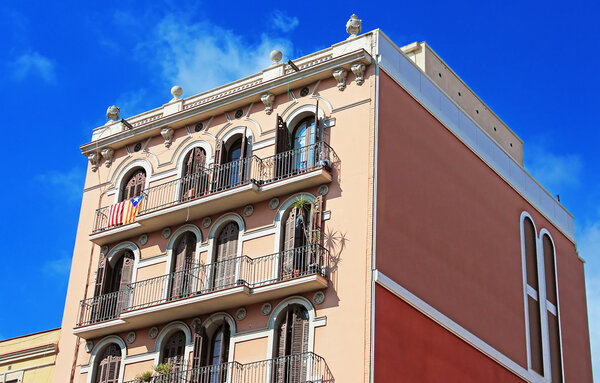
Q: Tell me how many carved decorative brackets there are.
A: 6